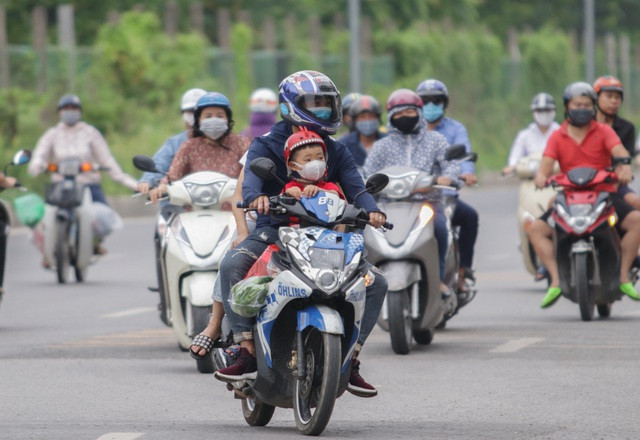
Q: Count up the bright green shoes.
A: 2